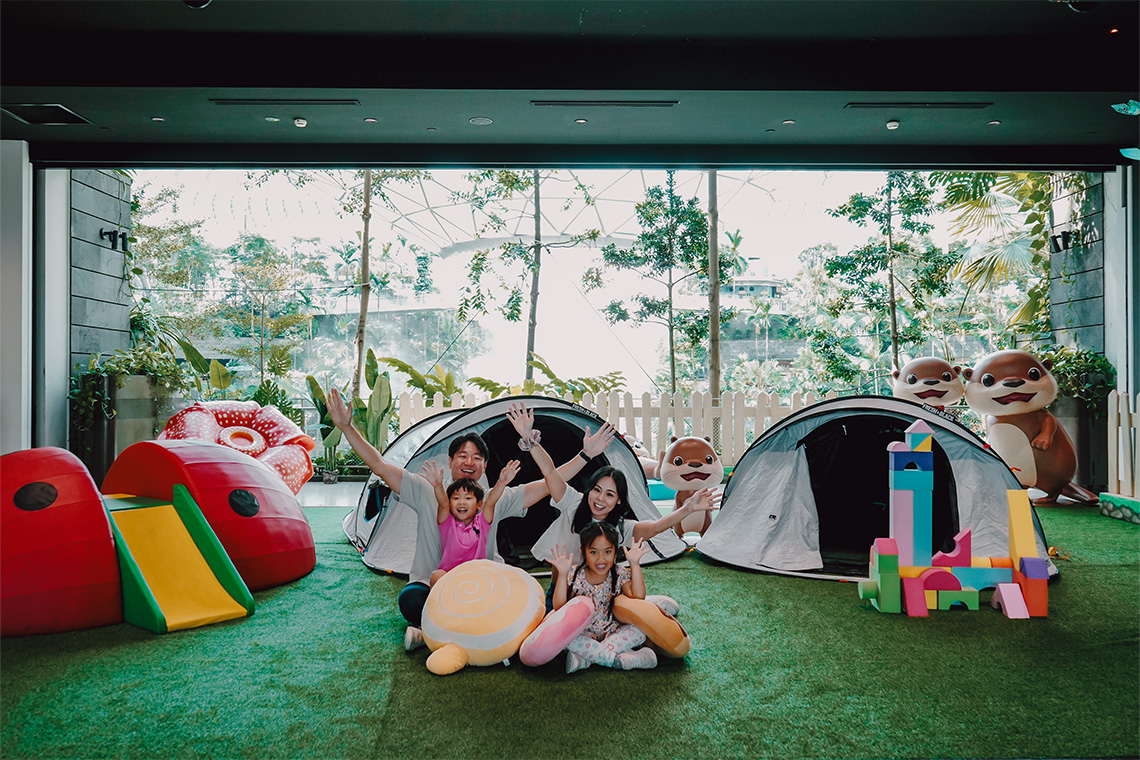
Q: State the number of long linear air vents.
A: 3